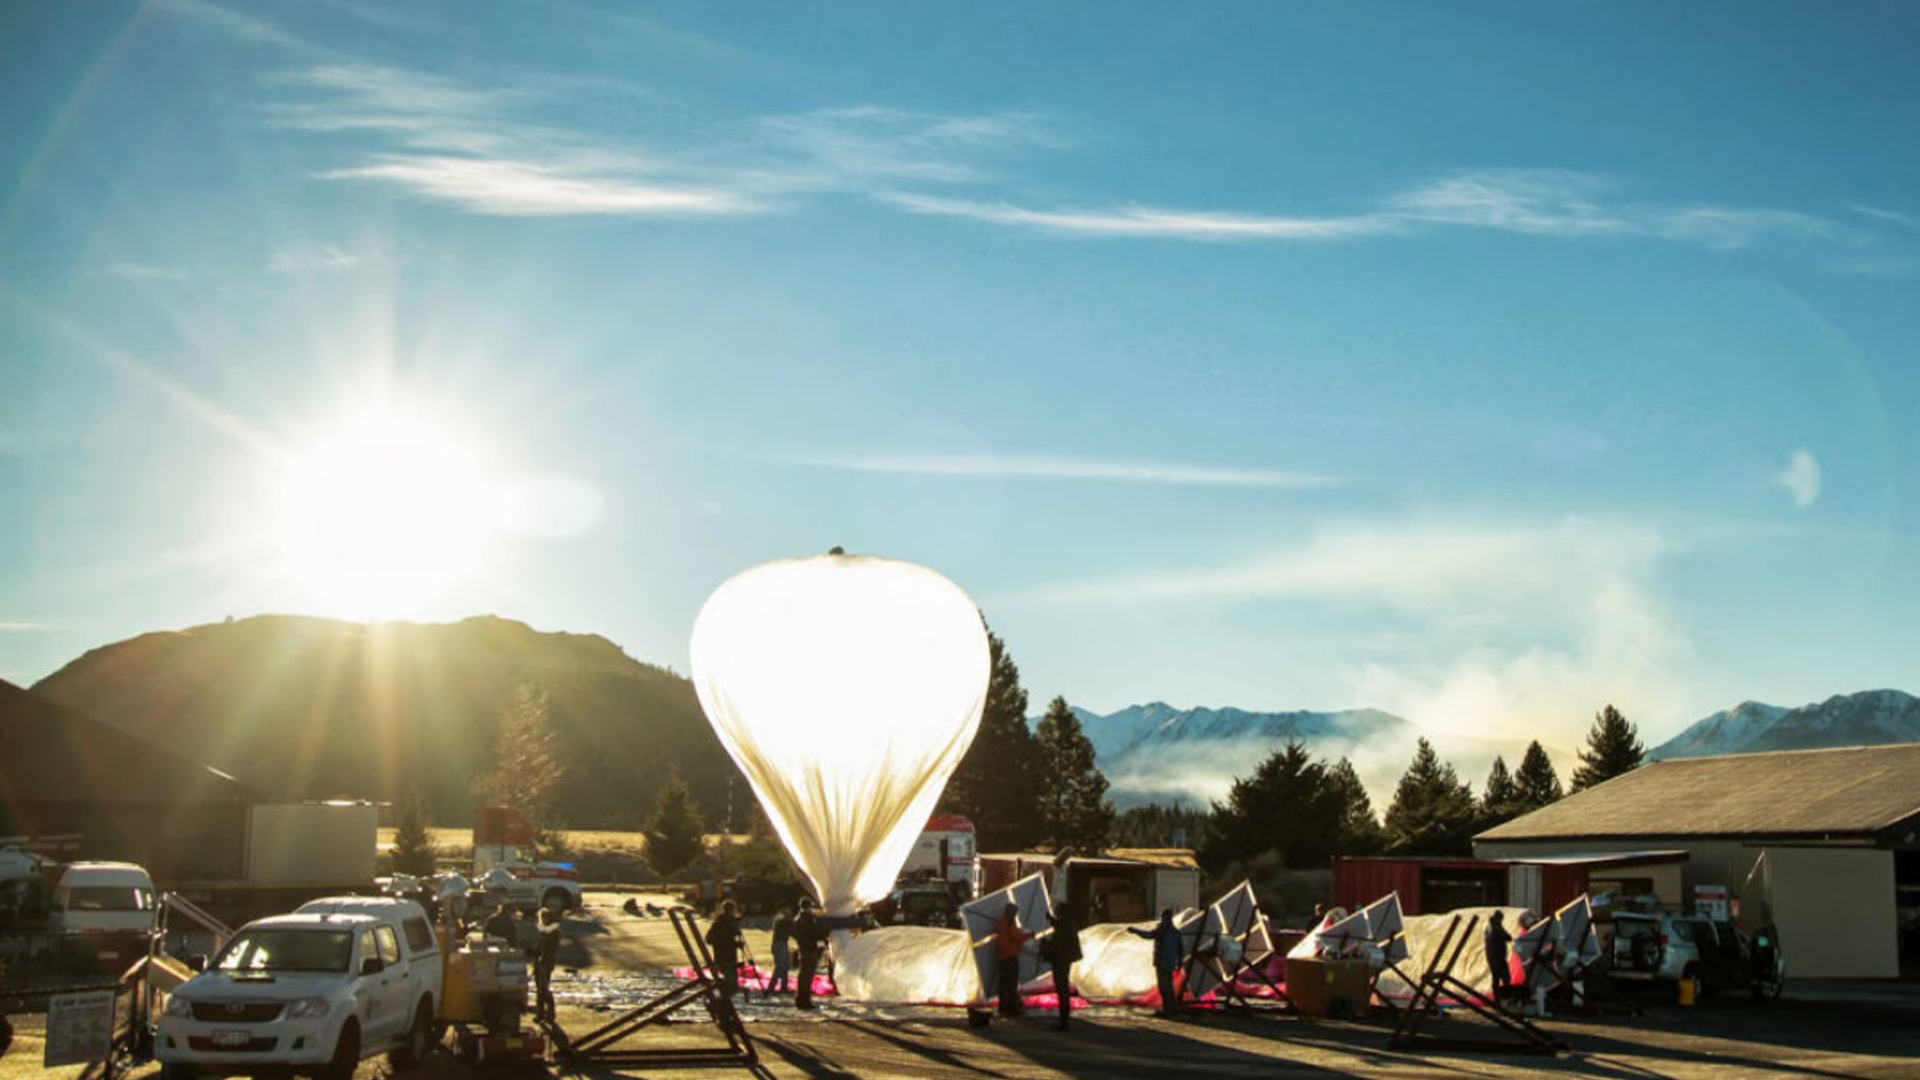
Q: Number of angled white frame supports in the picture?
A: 4